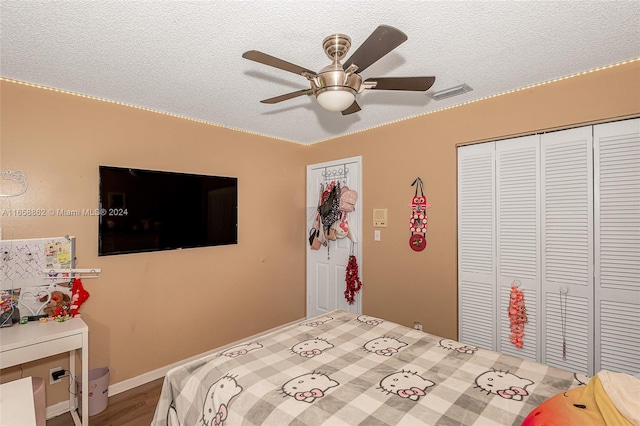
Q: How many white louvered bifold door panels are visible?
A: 4